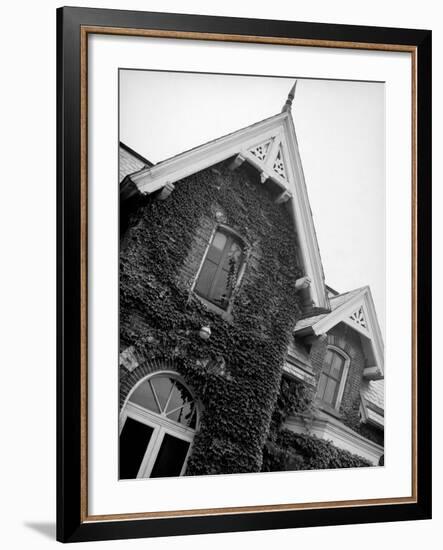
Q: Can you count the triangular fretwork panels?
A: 3